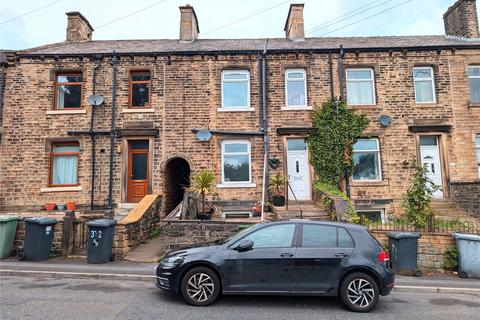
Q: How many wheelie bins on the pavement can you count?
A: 5